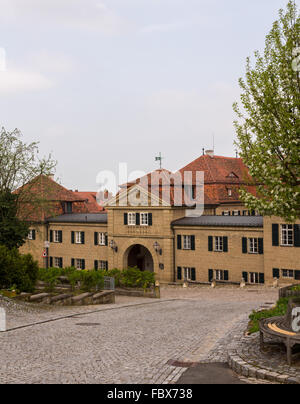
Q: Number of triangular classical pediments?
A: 1